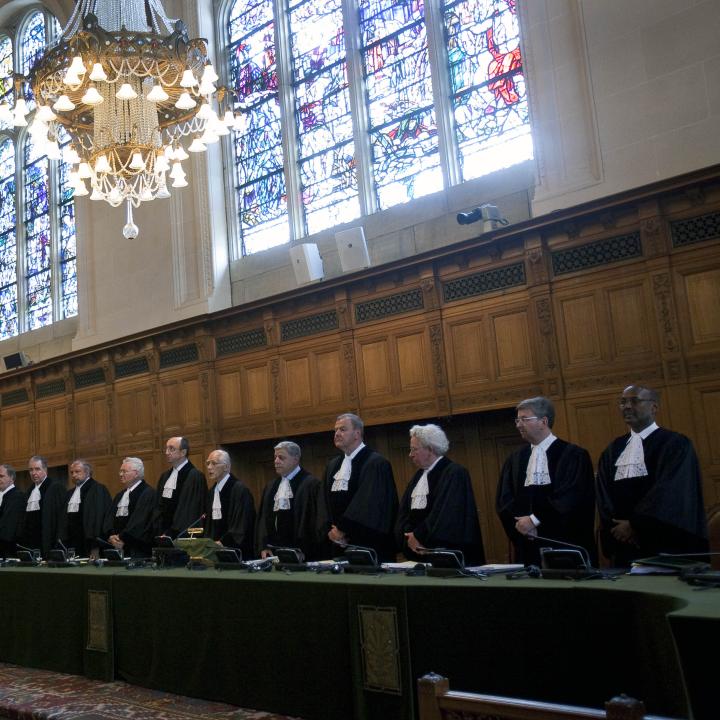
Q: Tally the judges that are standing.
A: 11